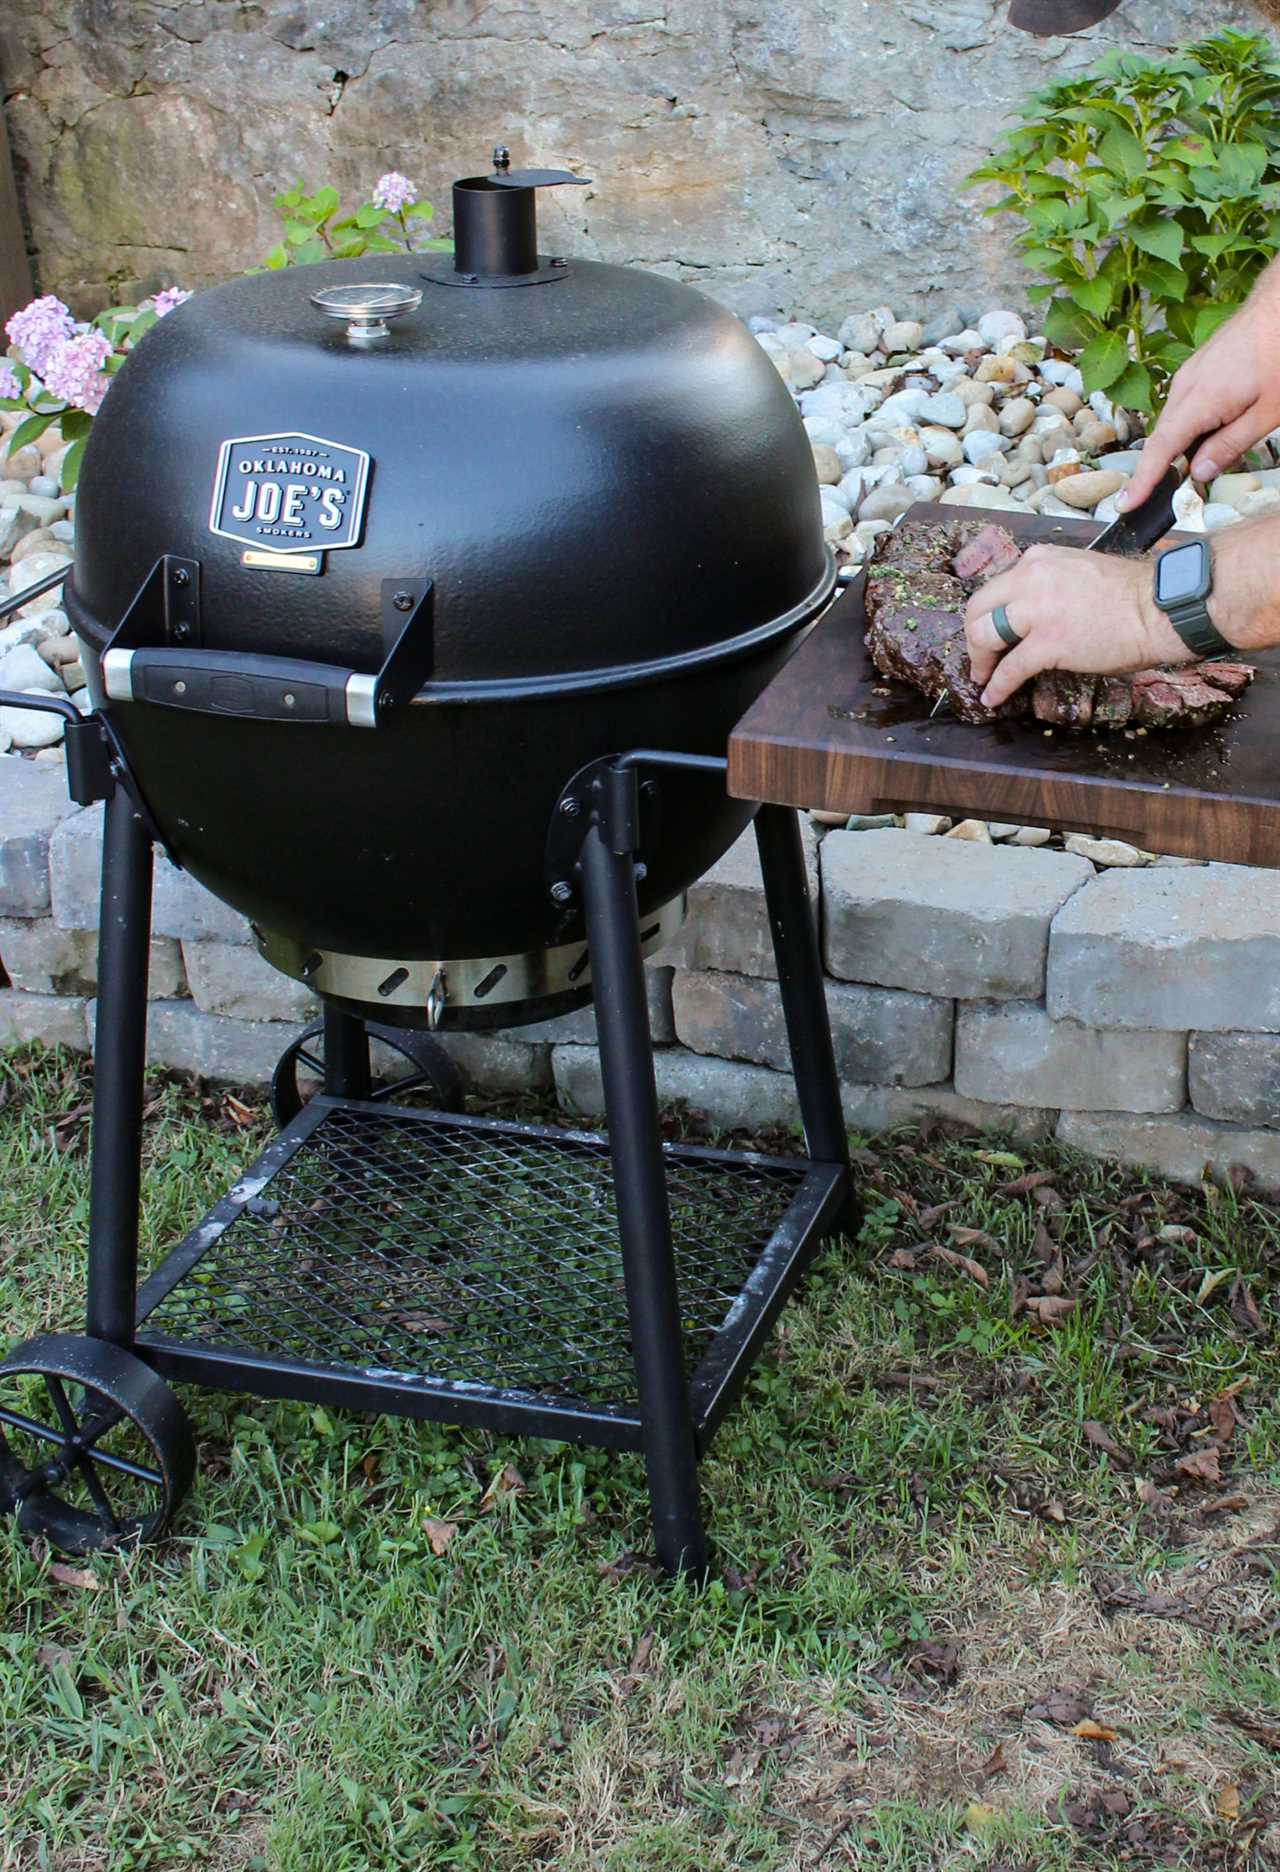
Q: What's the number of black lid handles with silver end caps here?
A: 1